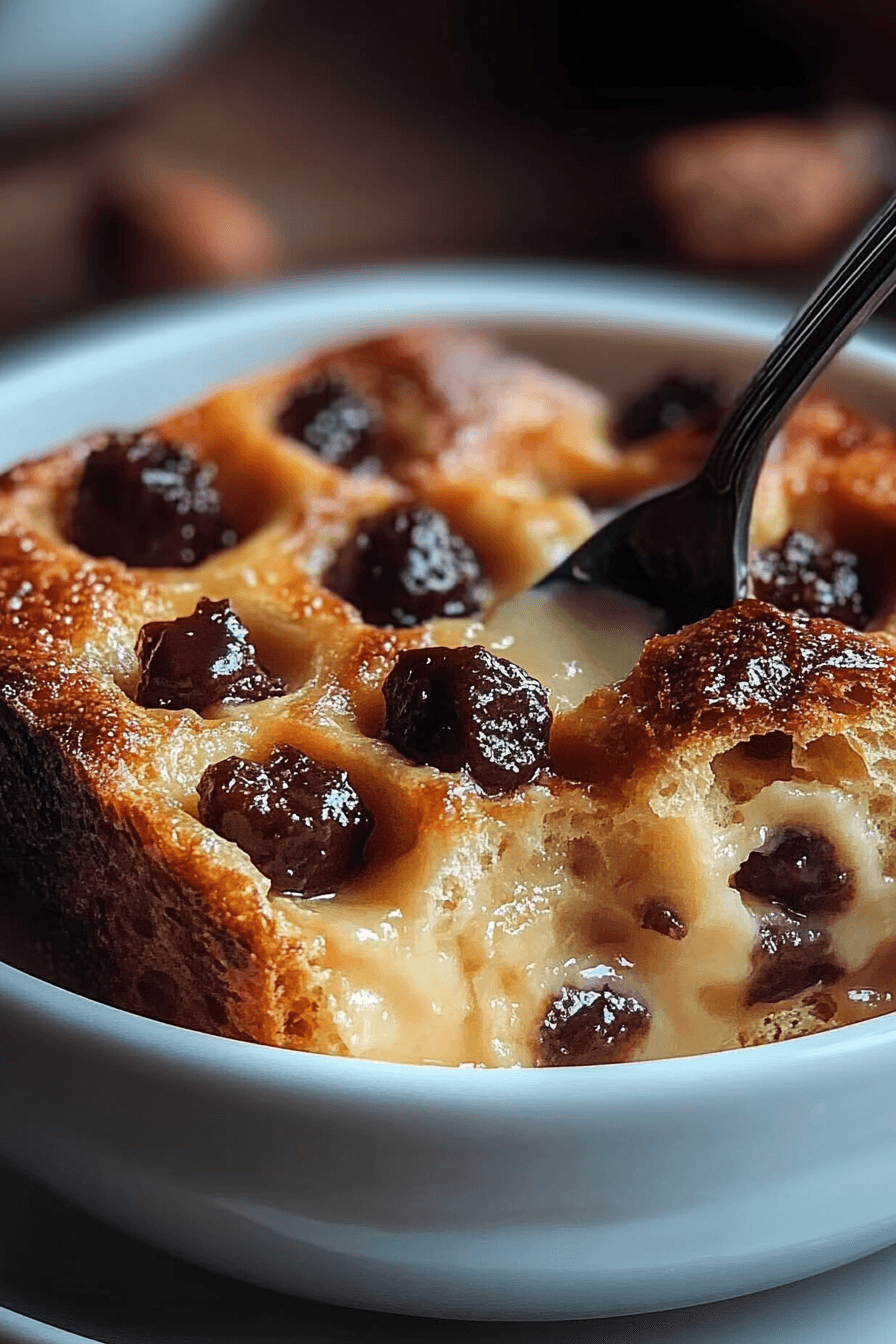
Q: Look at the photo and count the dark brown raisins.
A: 12